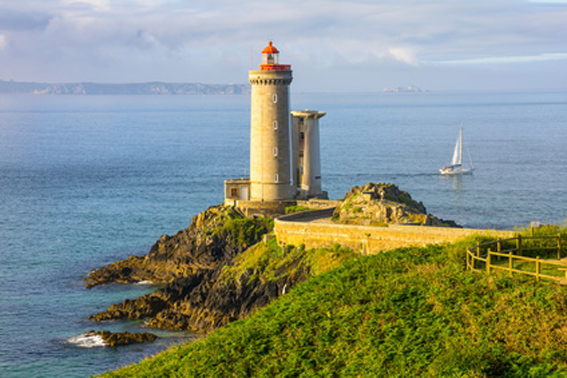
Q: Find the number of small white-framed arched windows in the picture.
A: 4